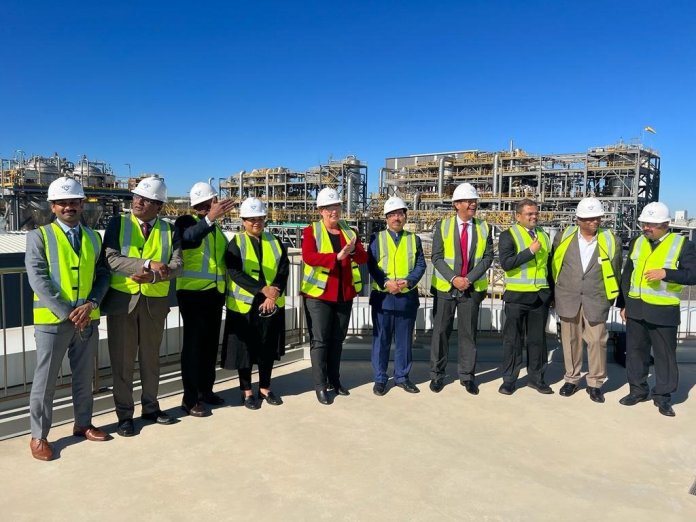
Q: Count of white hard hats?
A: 9